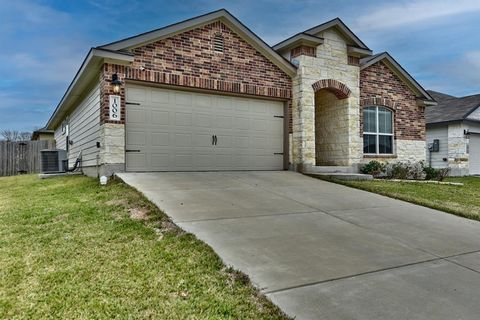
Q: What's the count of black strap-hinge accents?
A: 4